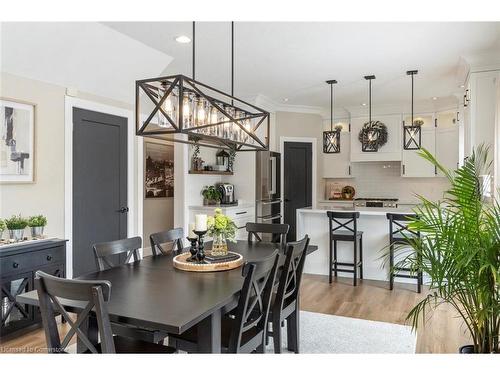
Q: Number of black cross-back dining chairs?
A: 6